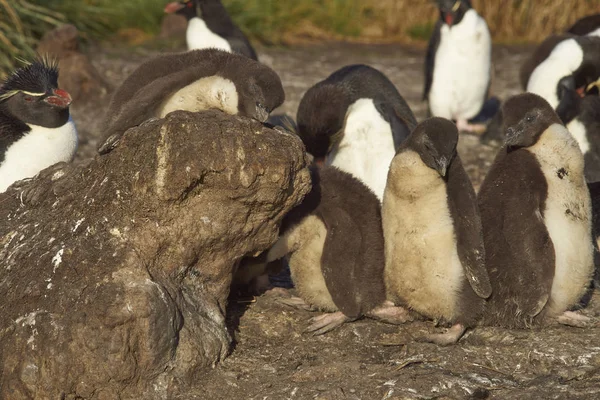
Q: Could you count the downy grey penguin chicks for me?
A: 4